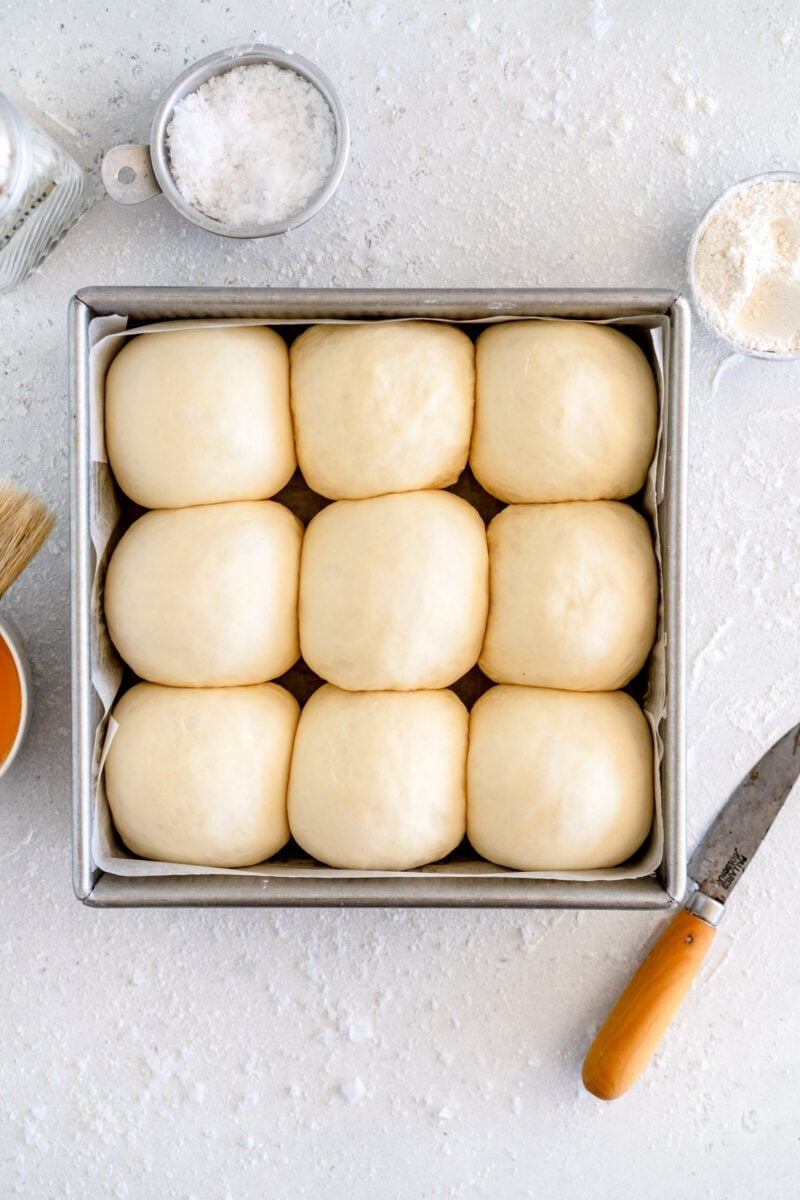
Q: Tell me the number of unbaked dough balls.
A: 9